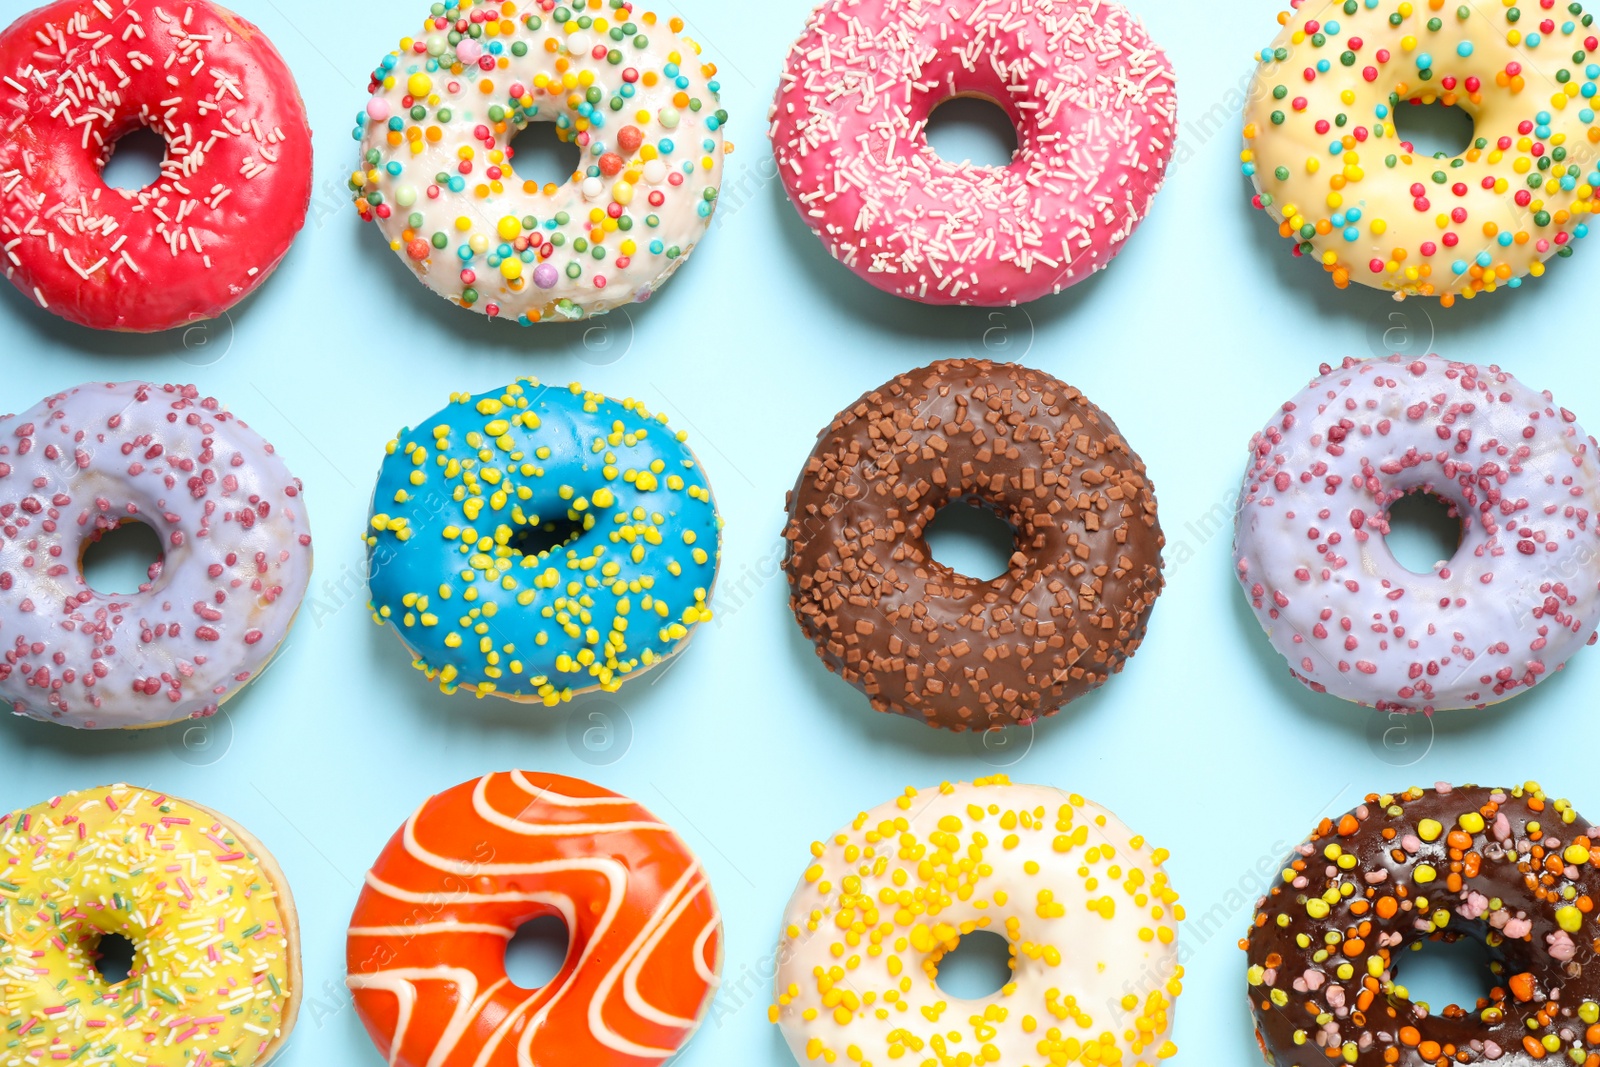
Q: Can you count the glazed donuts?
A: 12